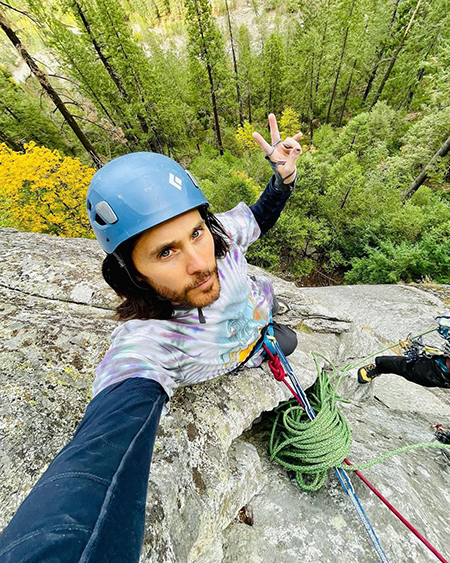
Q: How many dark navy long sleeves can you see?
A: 2